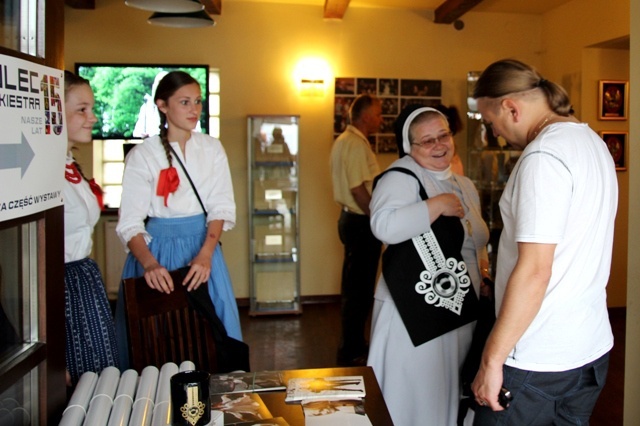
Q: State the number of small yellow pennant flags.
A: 0